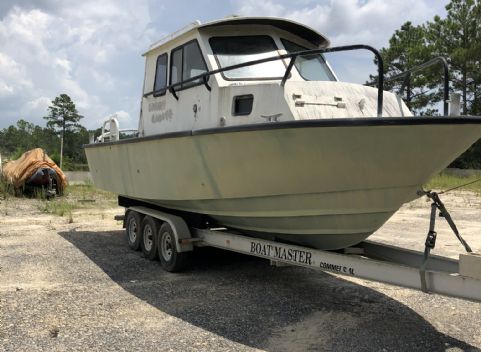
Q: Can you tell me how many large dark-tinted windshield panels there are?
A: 2